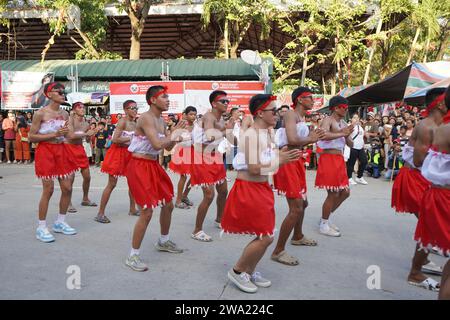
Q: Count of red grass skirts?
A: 11